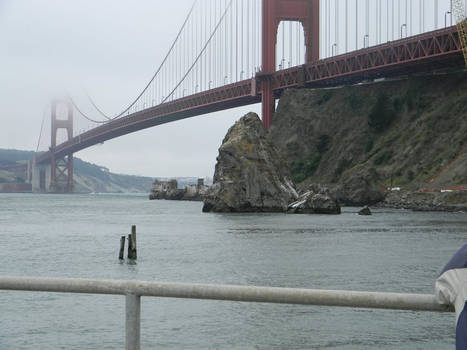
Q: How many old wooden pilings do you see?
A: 3